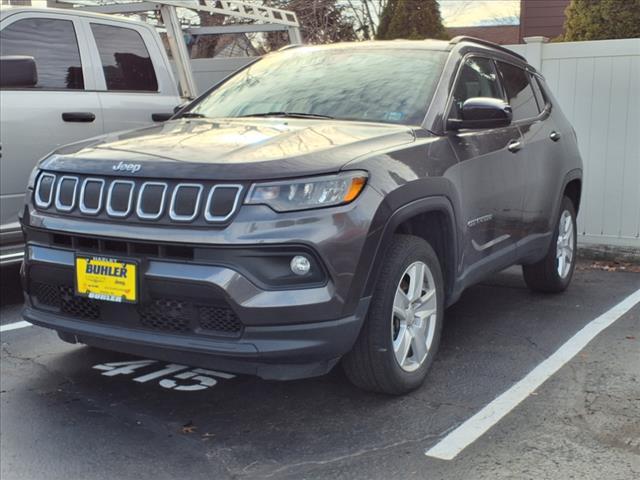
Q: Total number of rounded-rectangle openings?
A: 7